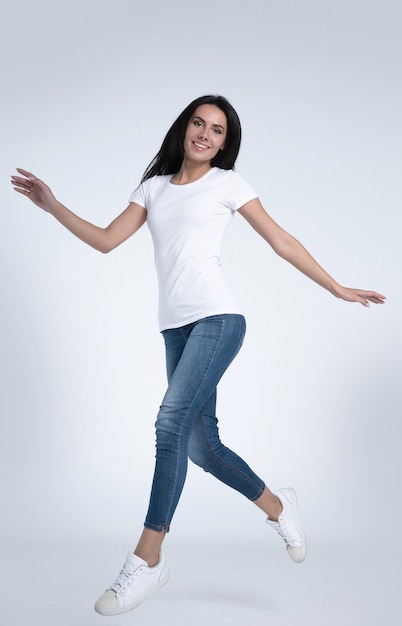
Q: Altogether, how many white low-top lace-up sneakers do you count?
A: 2